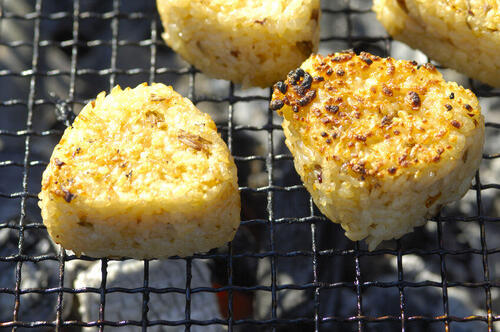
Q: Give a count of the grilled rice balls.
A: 4